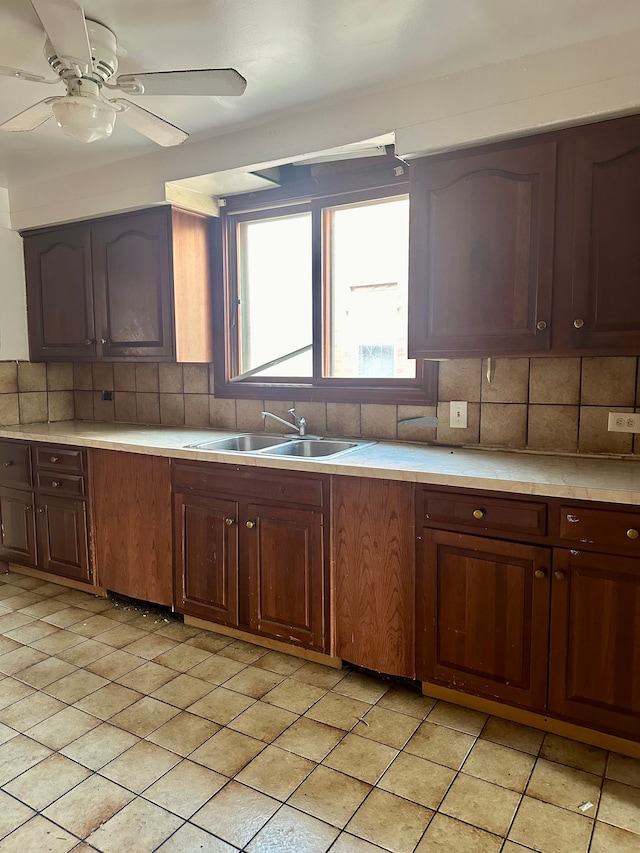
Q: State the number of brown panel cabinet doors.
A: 10